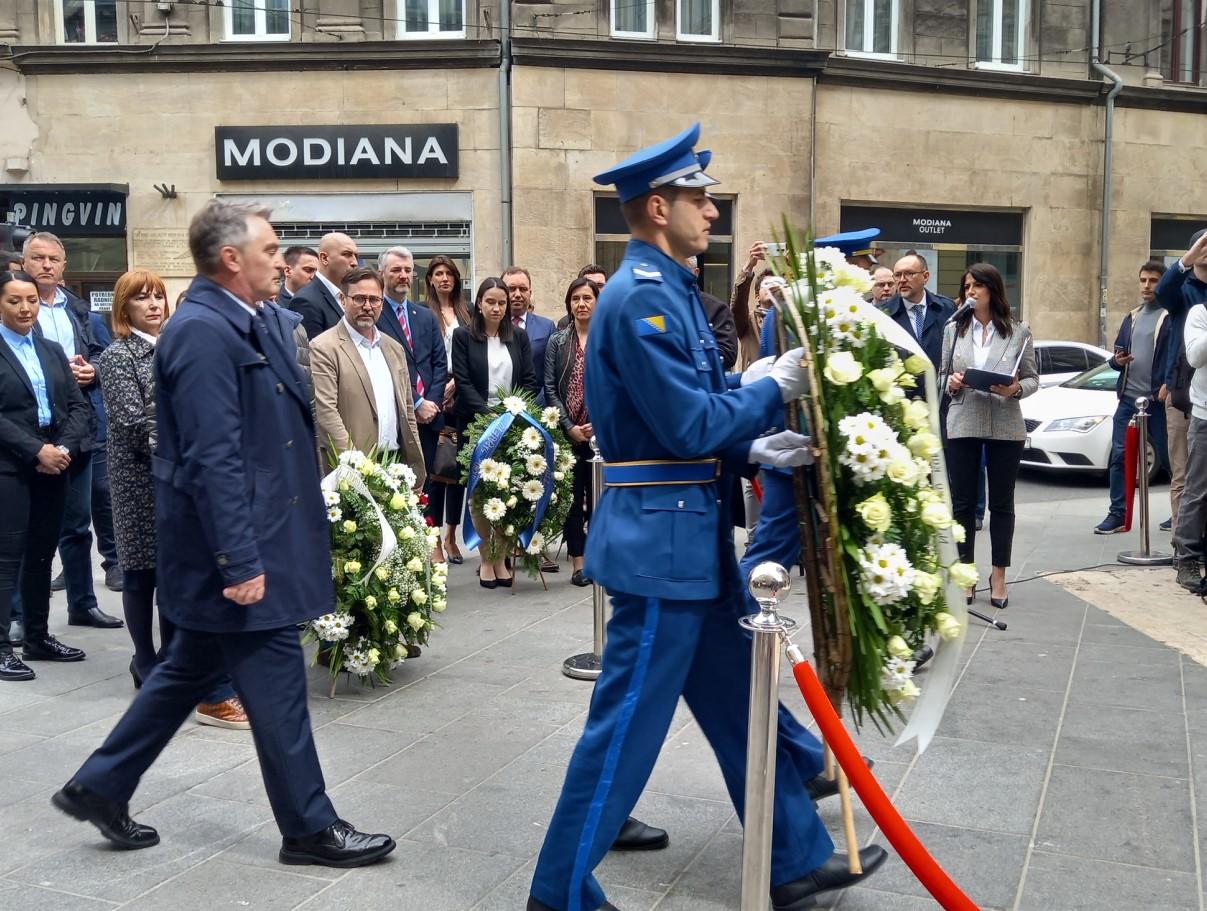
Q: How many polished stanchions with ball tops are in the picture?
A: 3